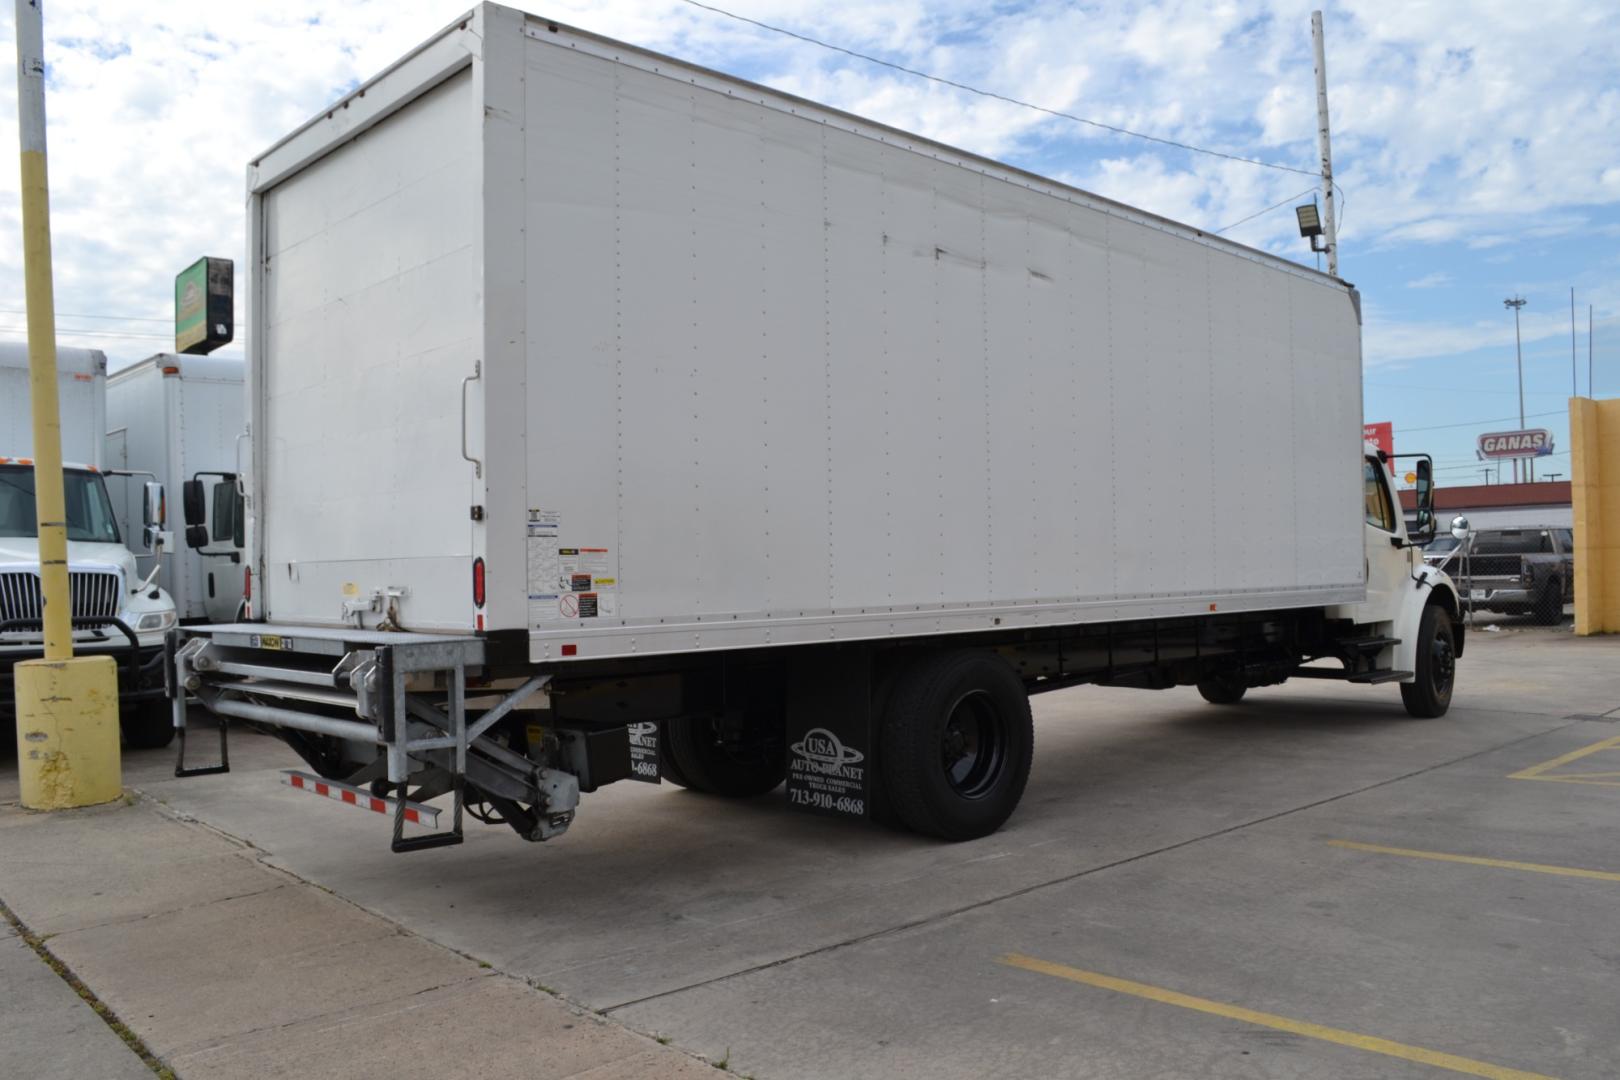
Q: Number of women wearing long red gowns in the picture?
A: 0